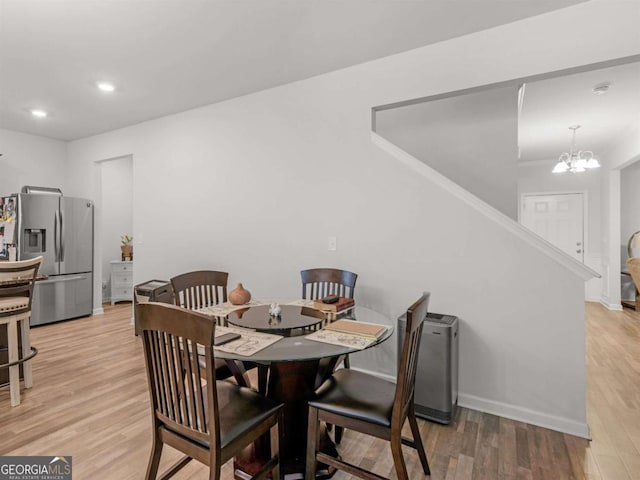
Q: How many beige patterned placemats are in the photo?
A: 4